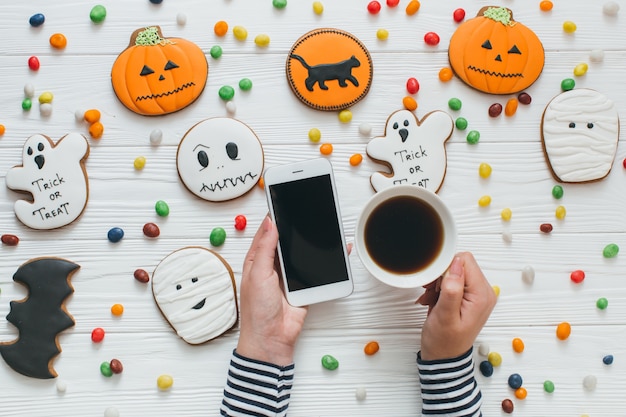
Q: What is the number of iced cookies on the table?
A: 9